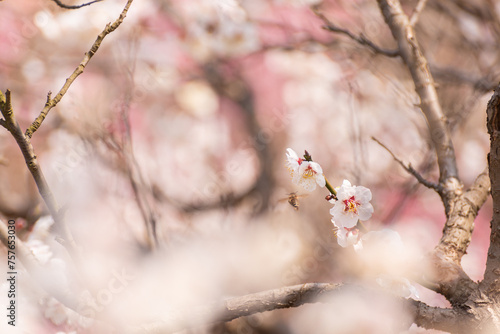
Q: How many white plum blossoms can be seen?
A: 4